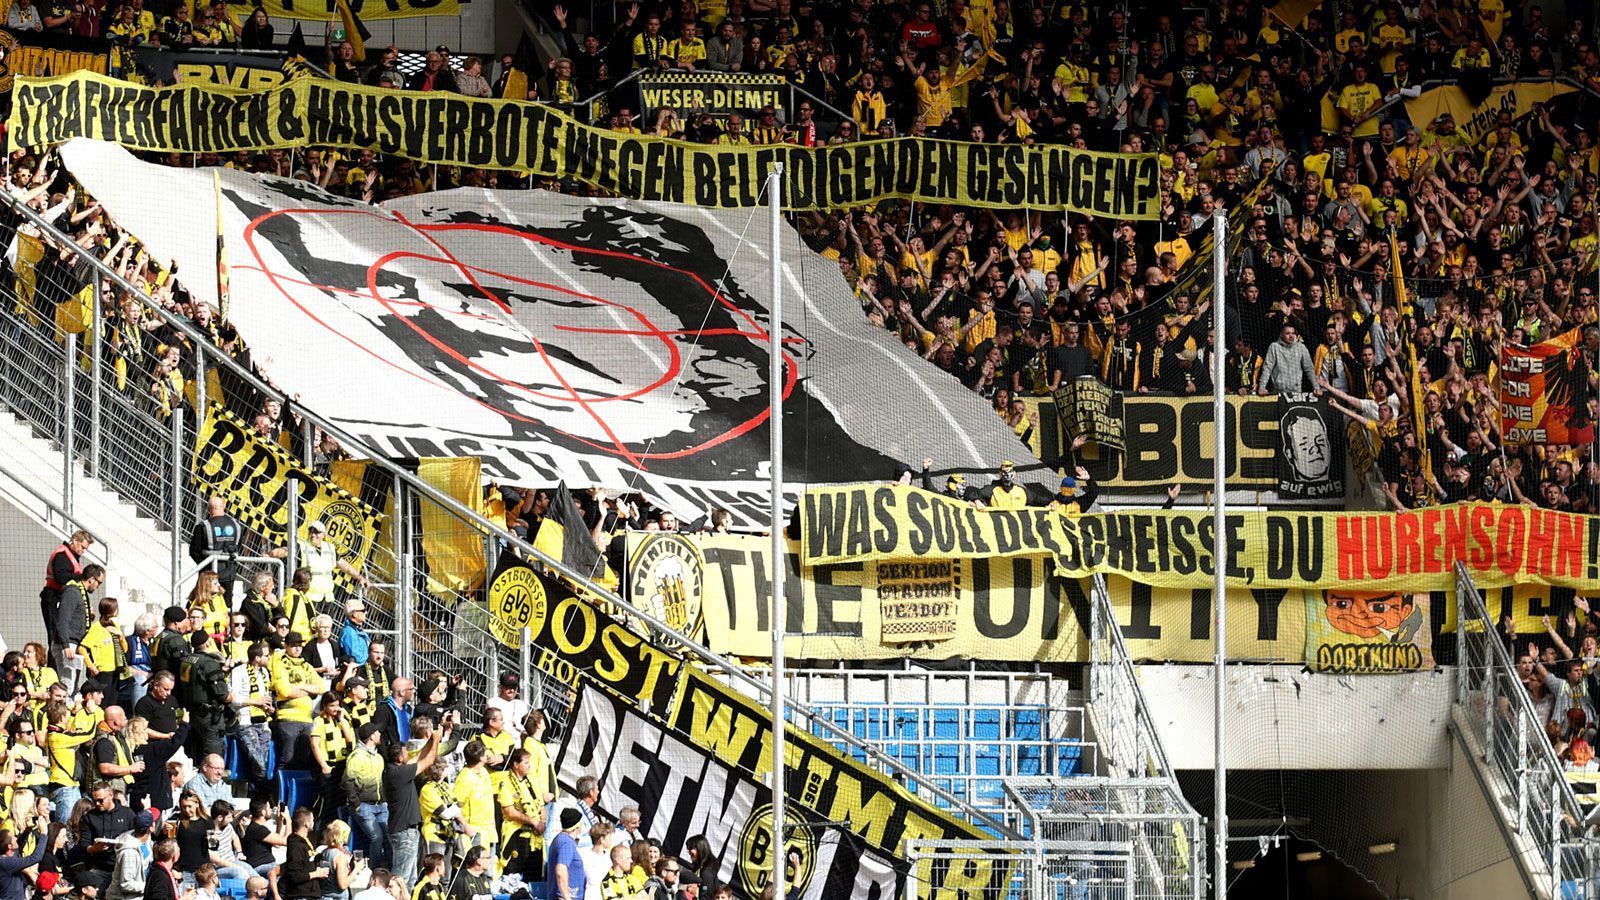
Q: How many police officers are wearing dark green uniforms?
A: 2